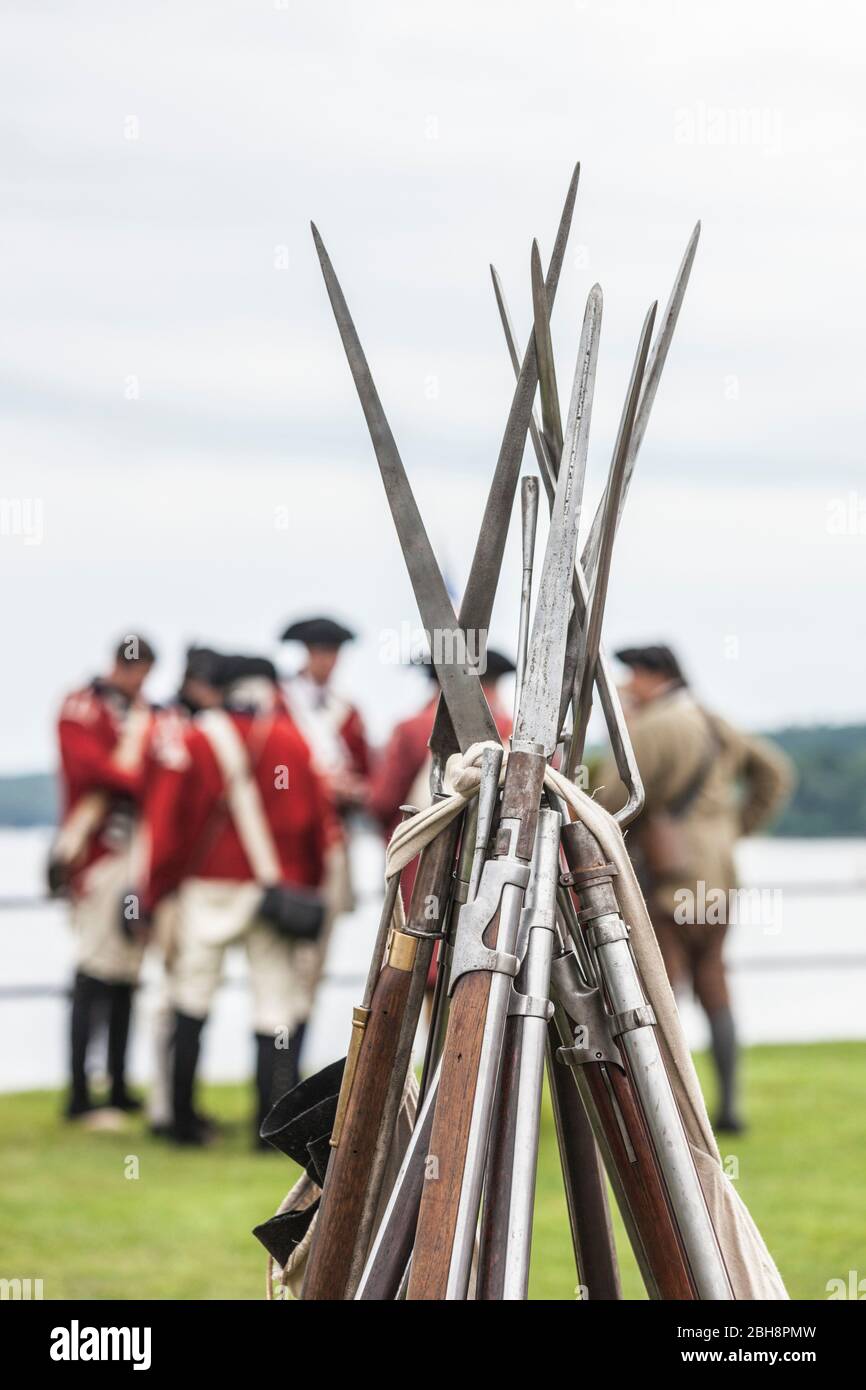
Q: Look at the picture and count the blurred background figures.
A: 6